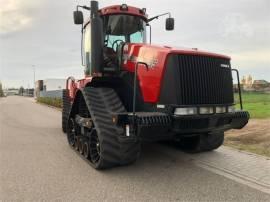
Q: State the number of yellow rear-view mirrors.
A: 0